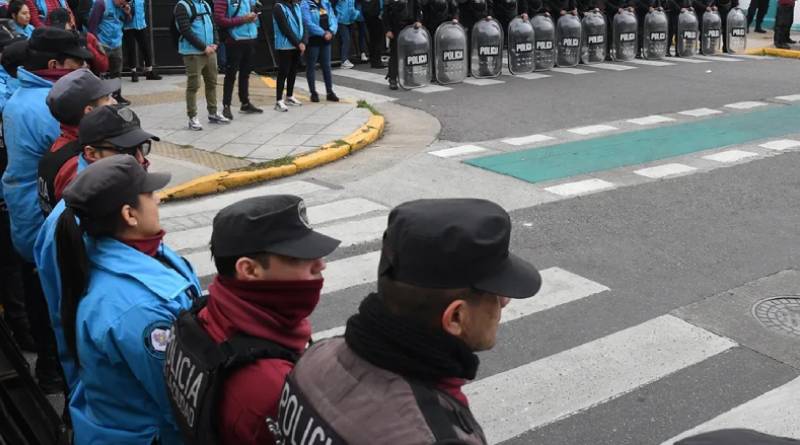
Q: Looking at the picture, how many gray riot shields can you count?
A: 12